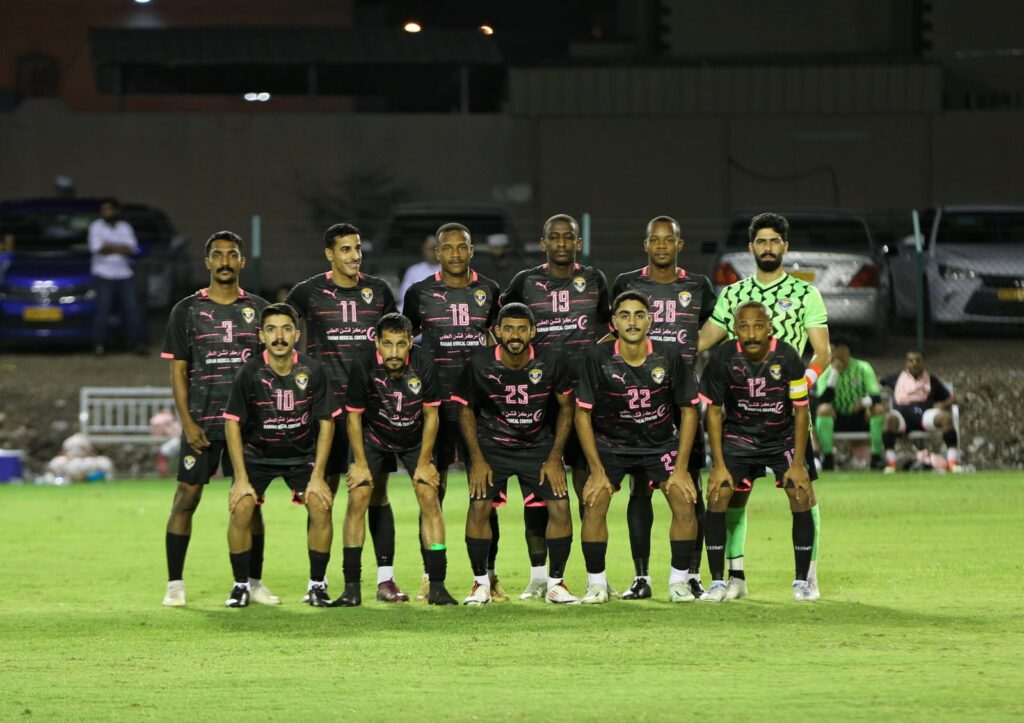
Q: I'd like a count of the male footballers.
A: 11